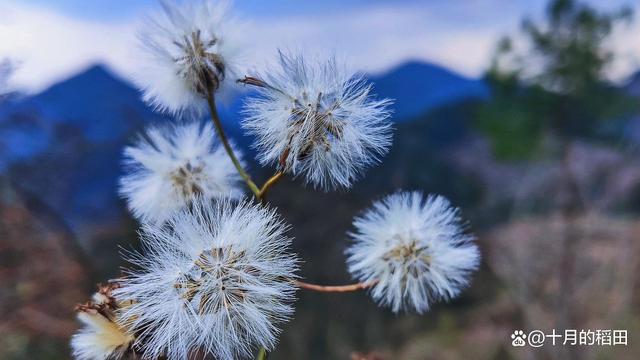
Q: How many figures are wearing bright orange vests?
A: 0